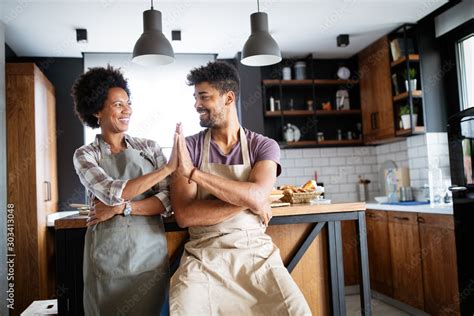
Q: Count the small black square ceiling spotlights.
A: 3